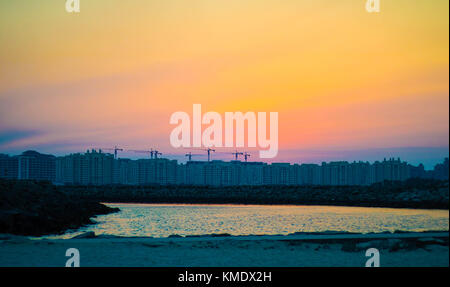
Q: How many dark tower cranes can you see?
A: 7